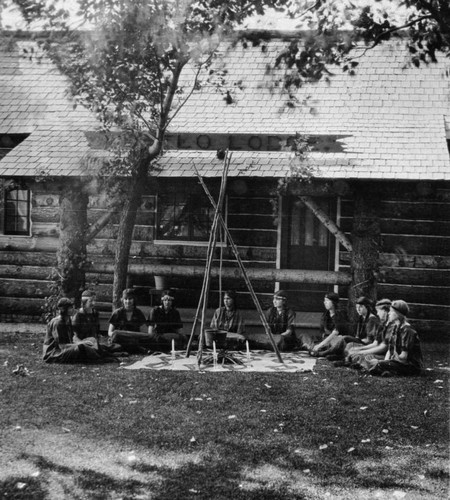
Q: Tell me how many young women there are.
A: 10